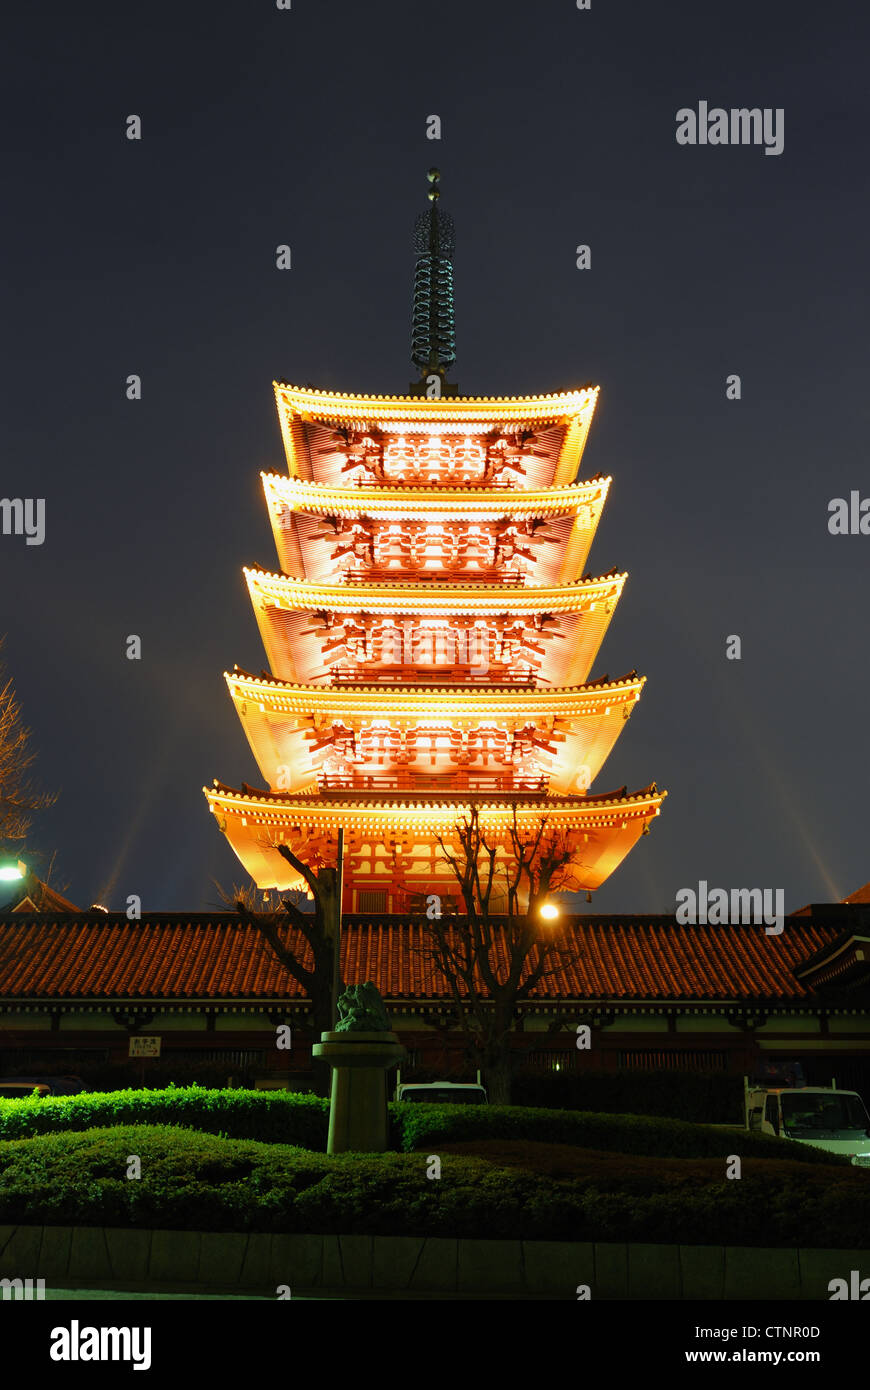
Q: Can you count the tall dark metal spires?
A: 1